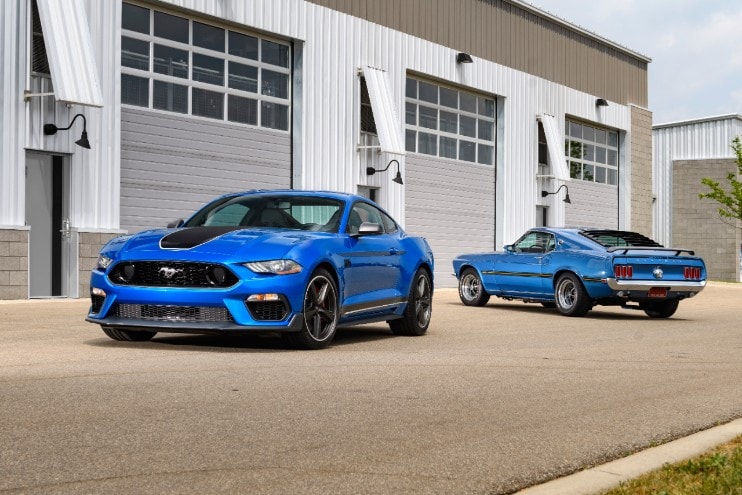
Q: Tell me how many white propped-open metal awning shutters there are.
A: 3